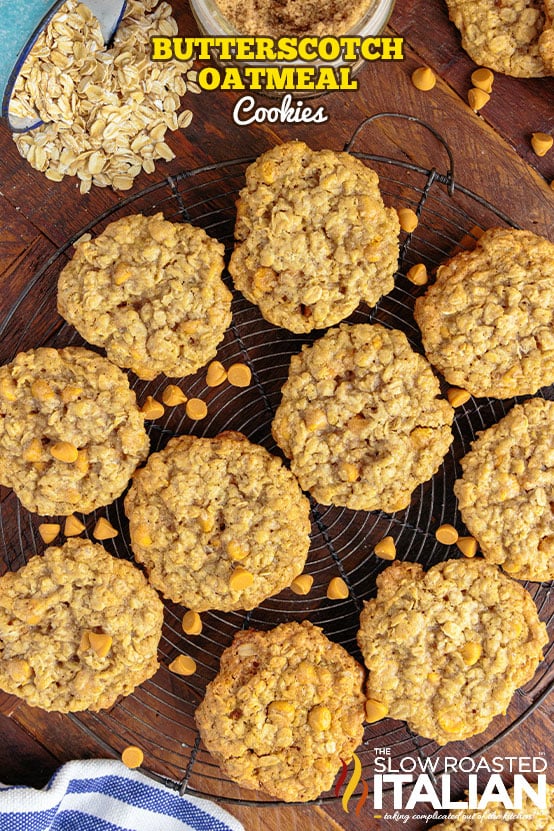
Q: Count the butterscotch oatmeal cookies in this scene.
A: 11